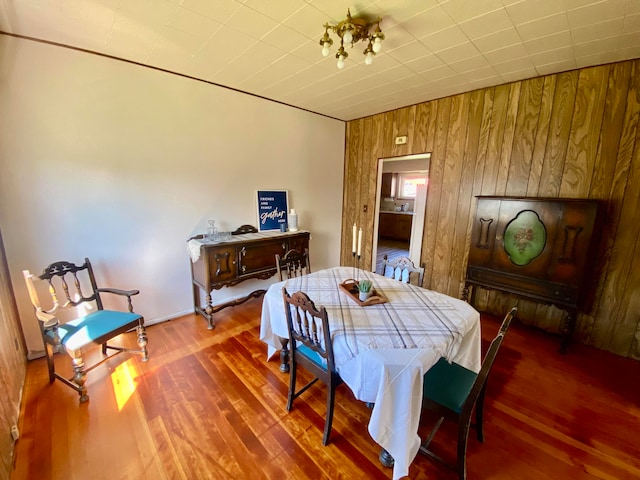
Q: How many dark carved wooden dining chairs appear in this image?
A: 5